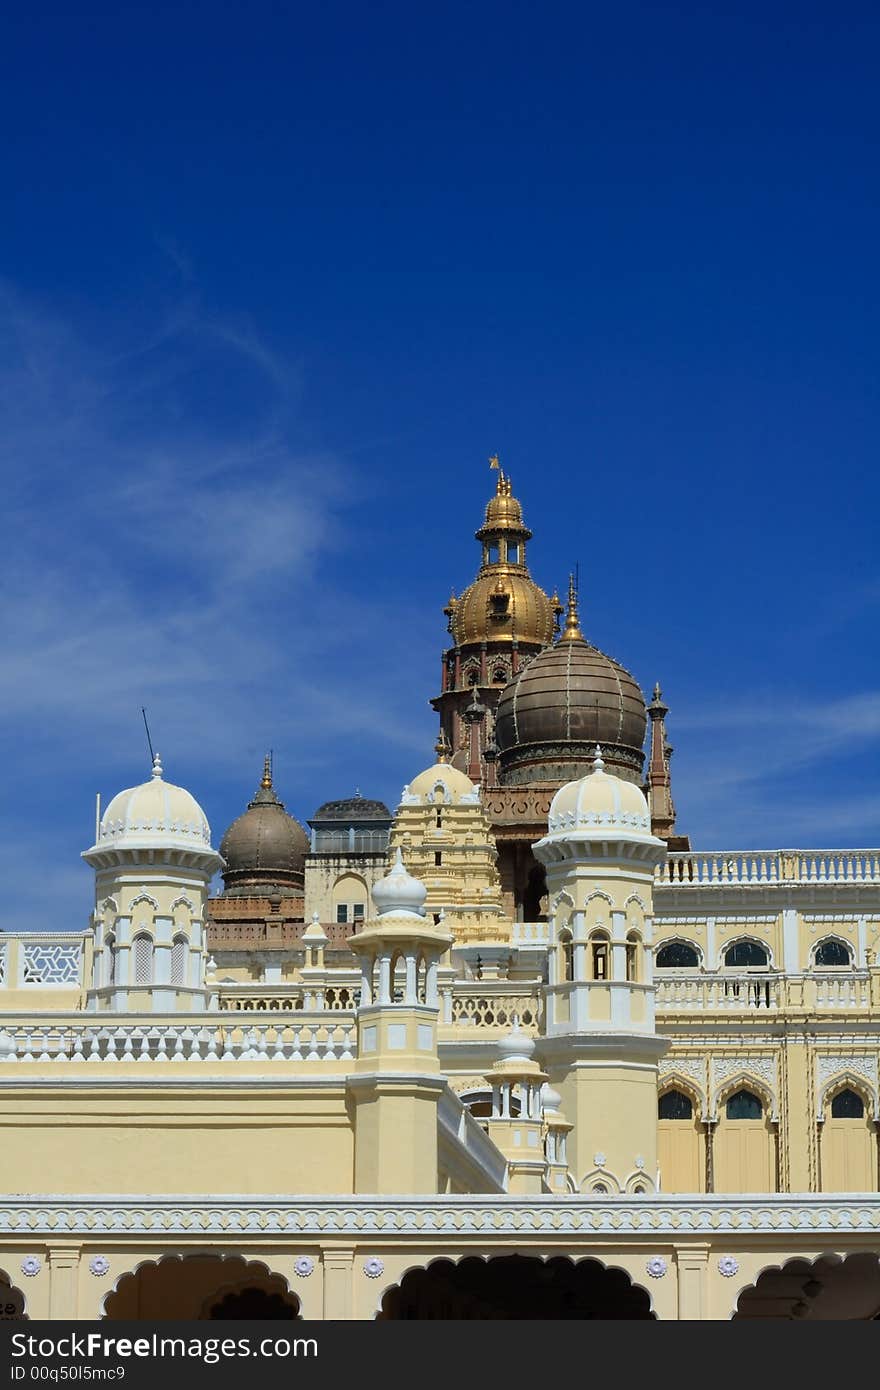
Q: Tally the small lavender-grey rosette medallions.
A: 6